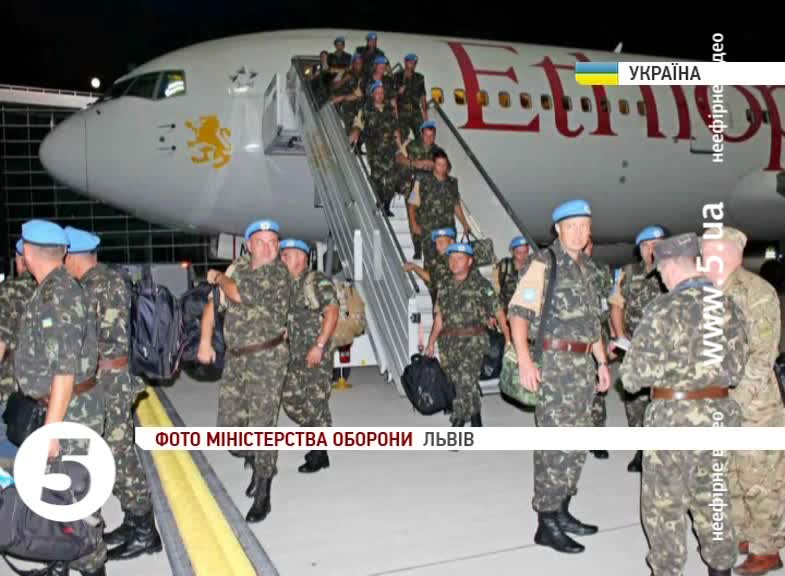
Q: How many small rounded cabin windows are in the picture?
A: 13